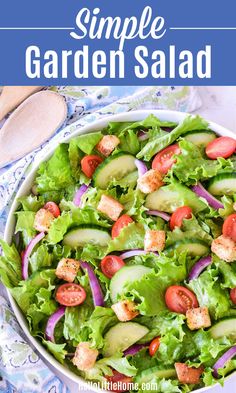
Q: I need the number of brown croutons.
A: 11